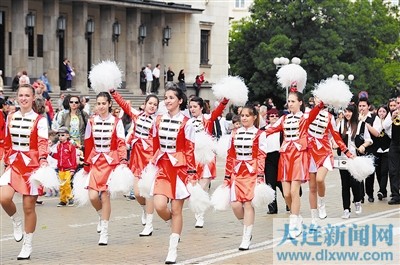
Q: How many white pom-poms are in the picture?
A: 14